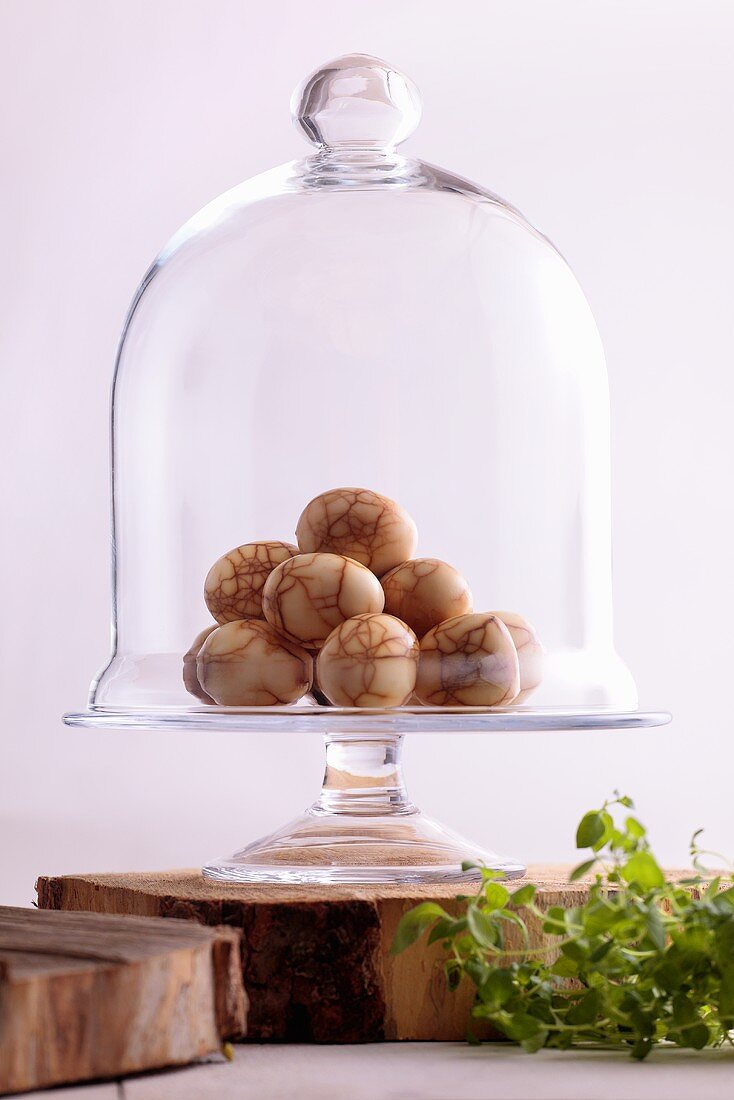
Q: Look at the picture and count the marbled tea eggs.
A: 9